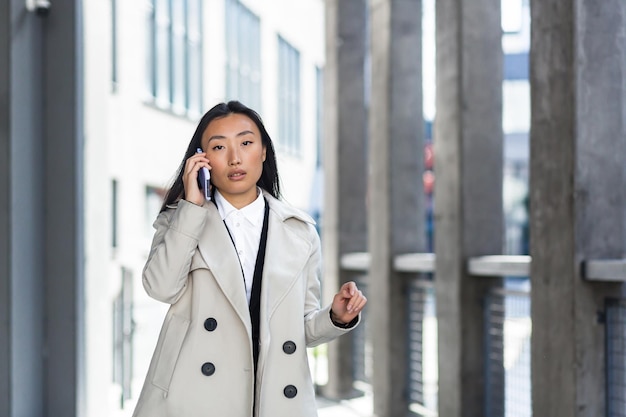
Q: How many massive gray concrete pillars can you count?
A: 4